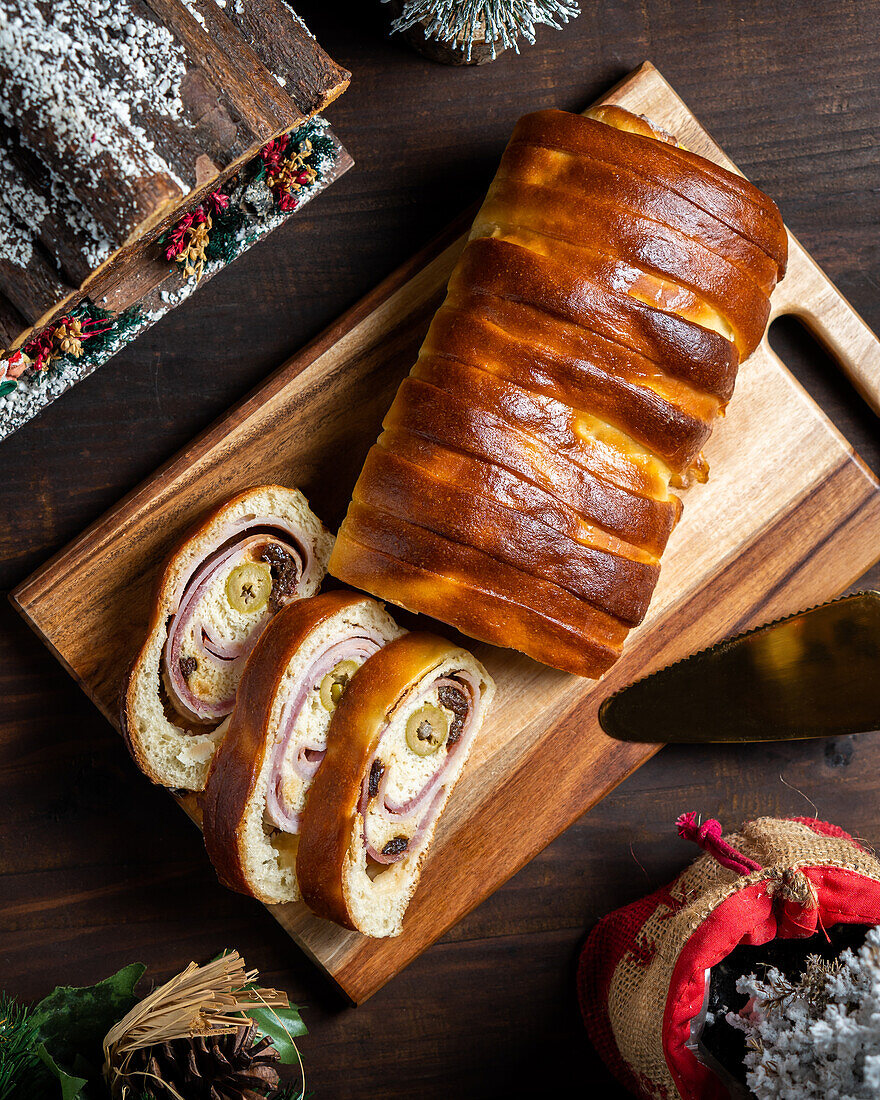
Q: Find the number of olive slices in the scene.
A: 3